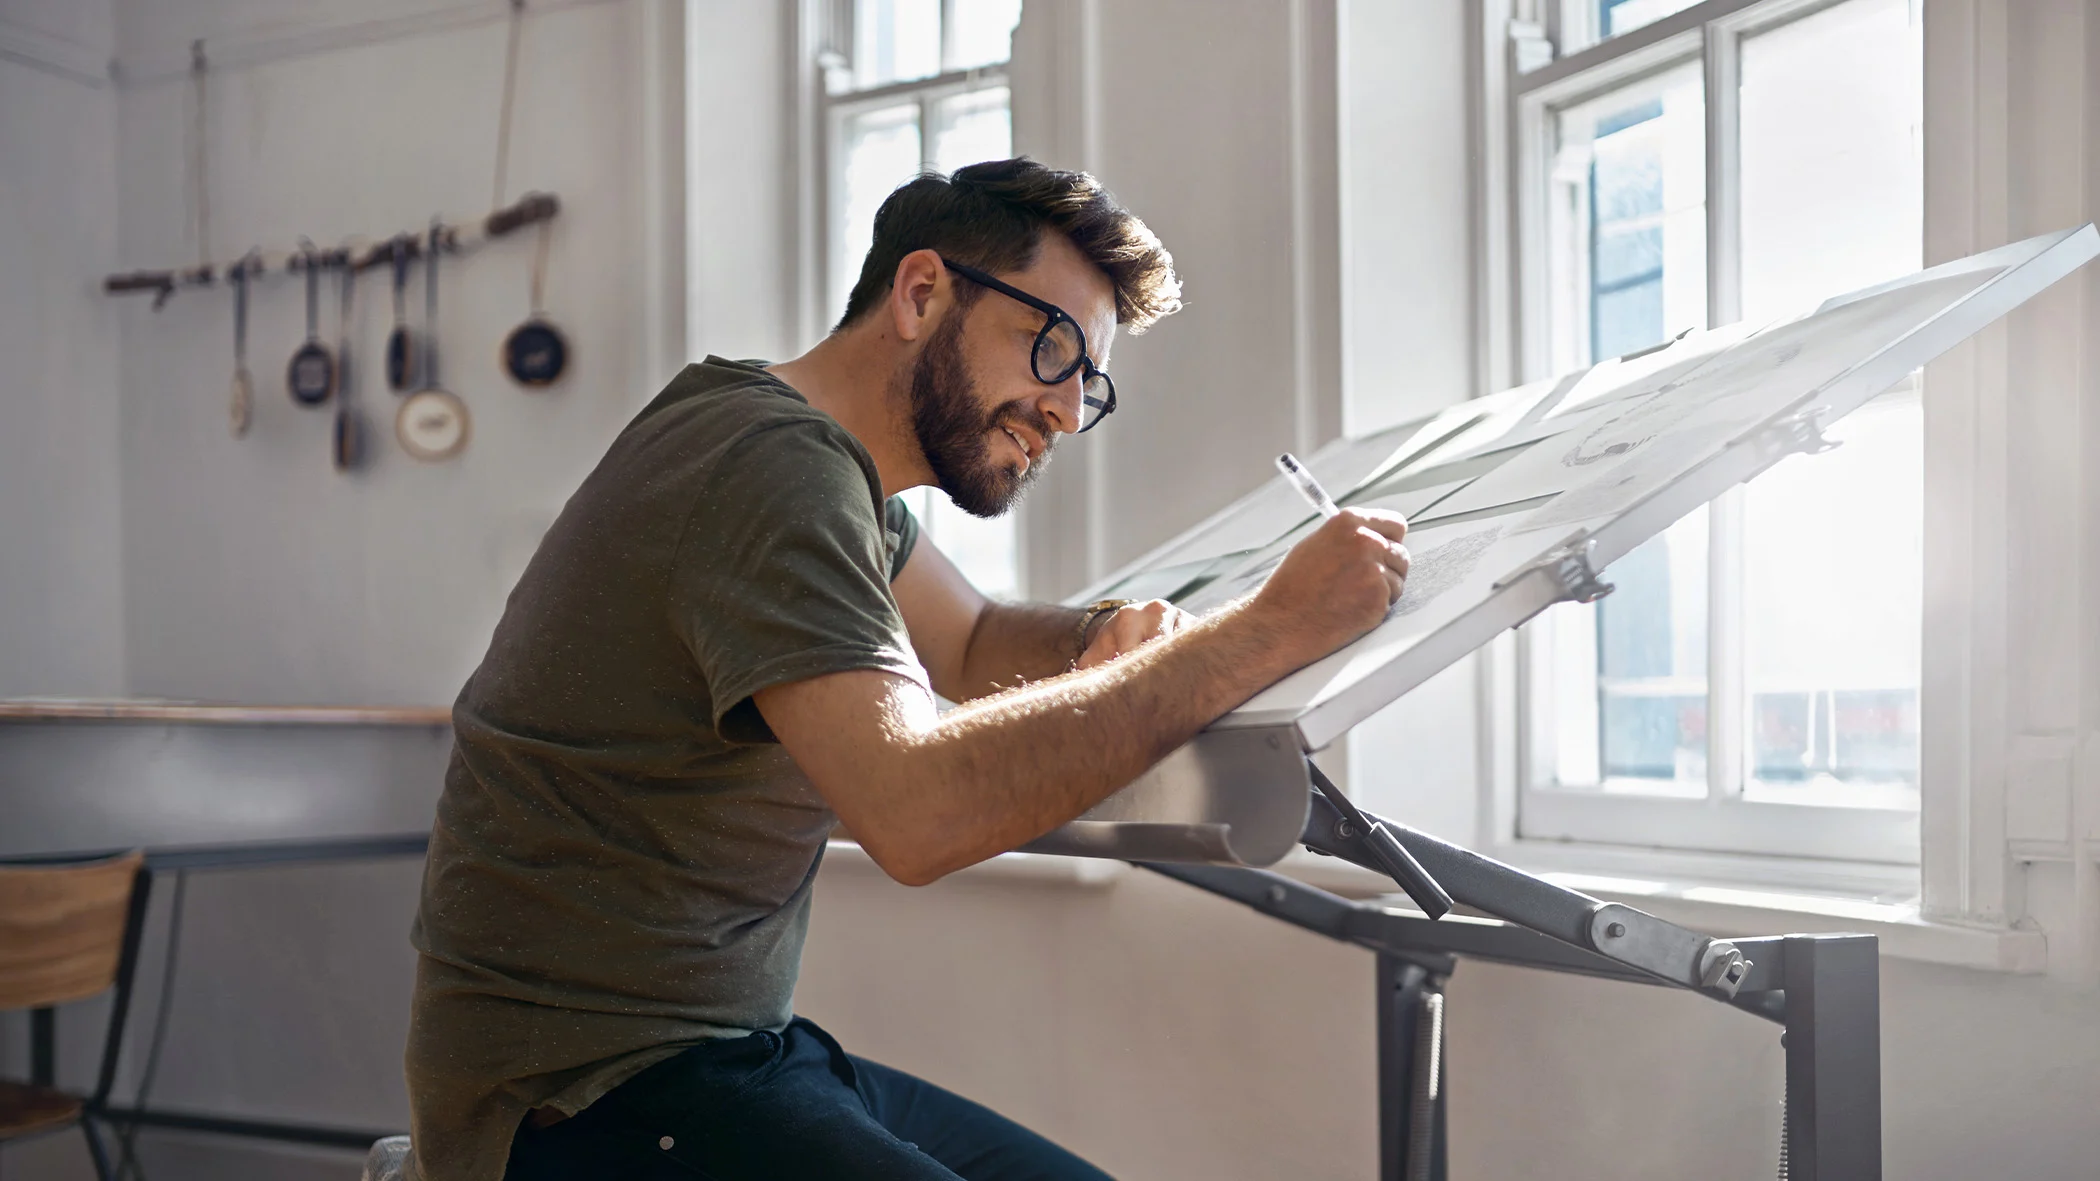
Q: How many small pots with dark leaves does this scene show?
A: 0